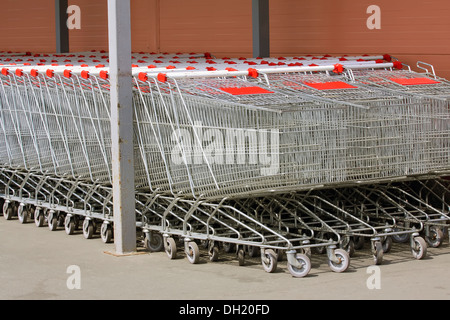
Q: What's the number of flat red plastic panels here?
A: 3